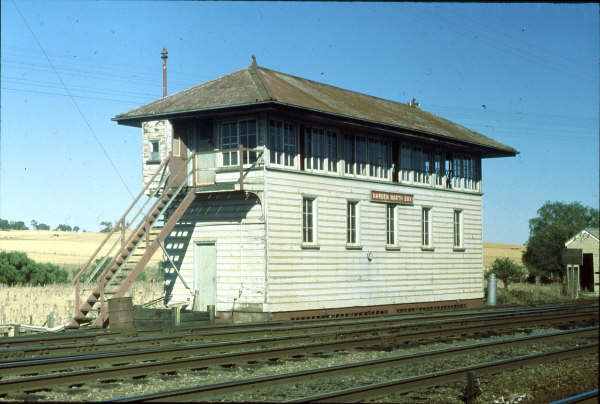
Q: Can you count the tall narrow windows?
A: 5